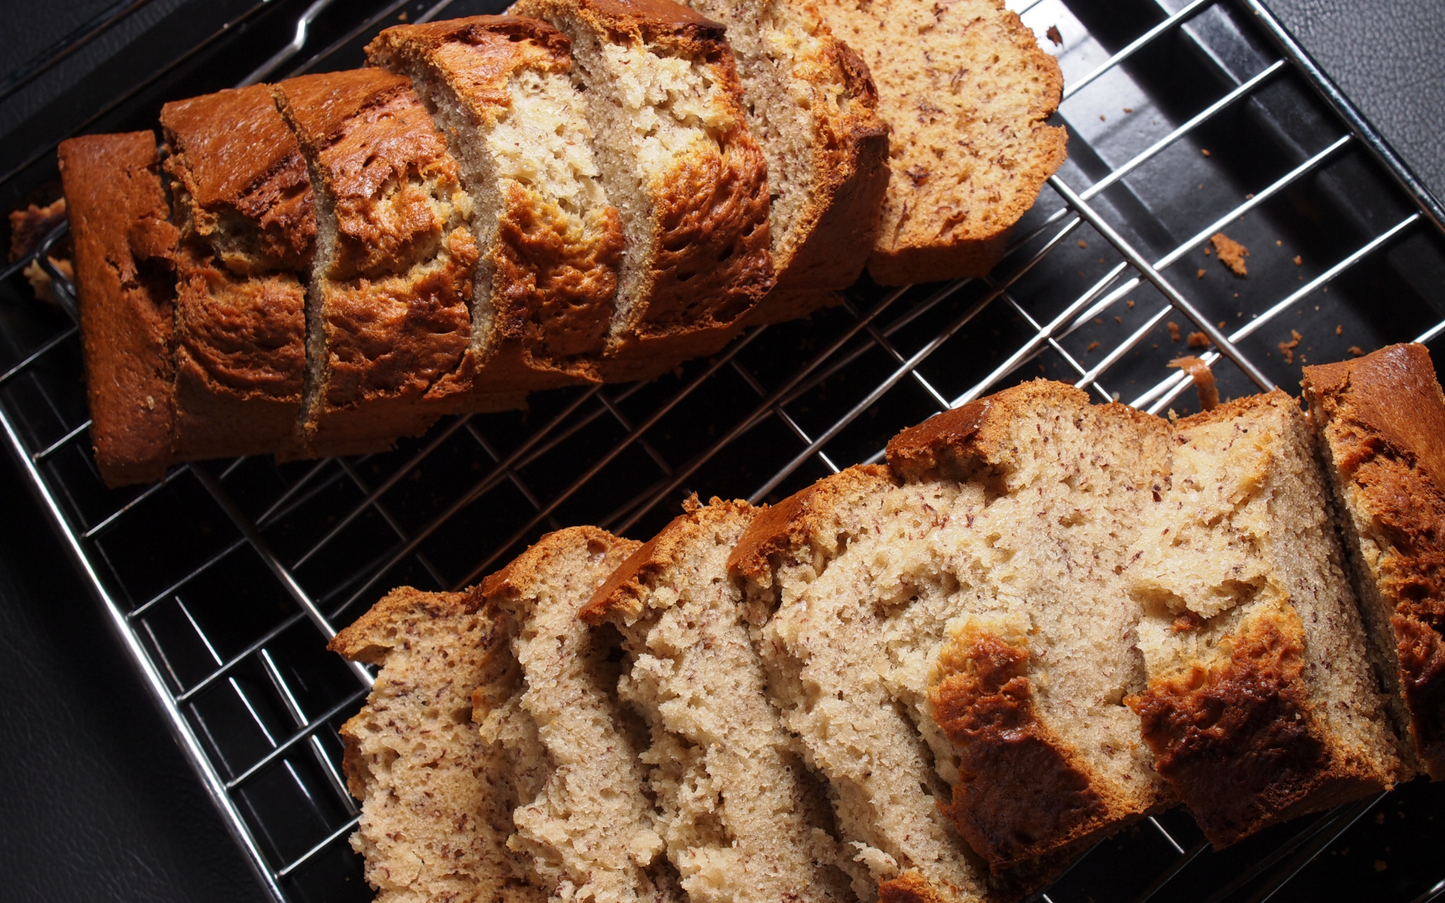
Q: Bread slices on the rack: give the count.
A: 14